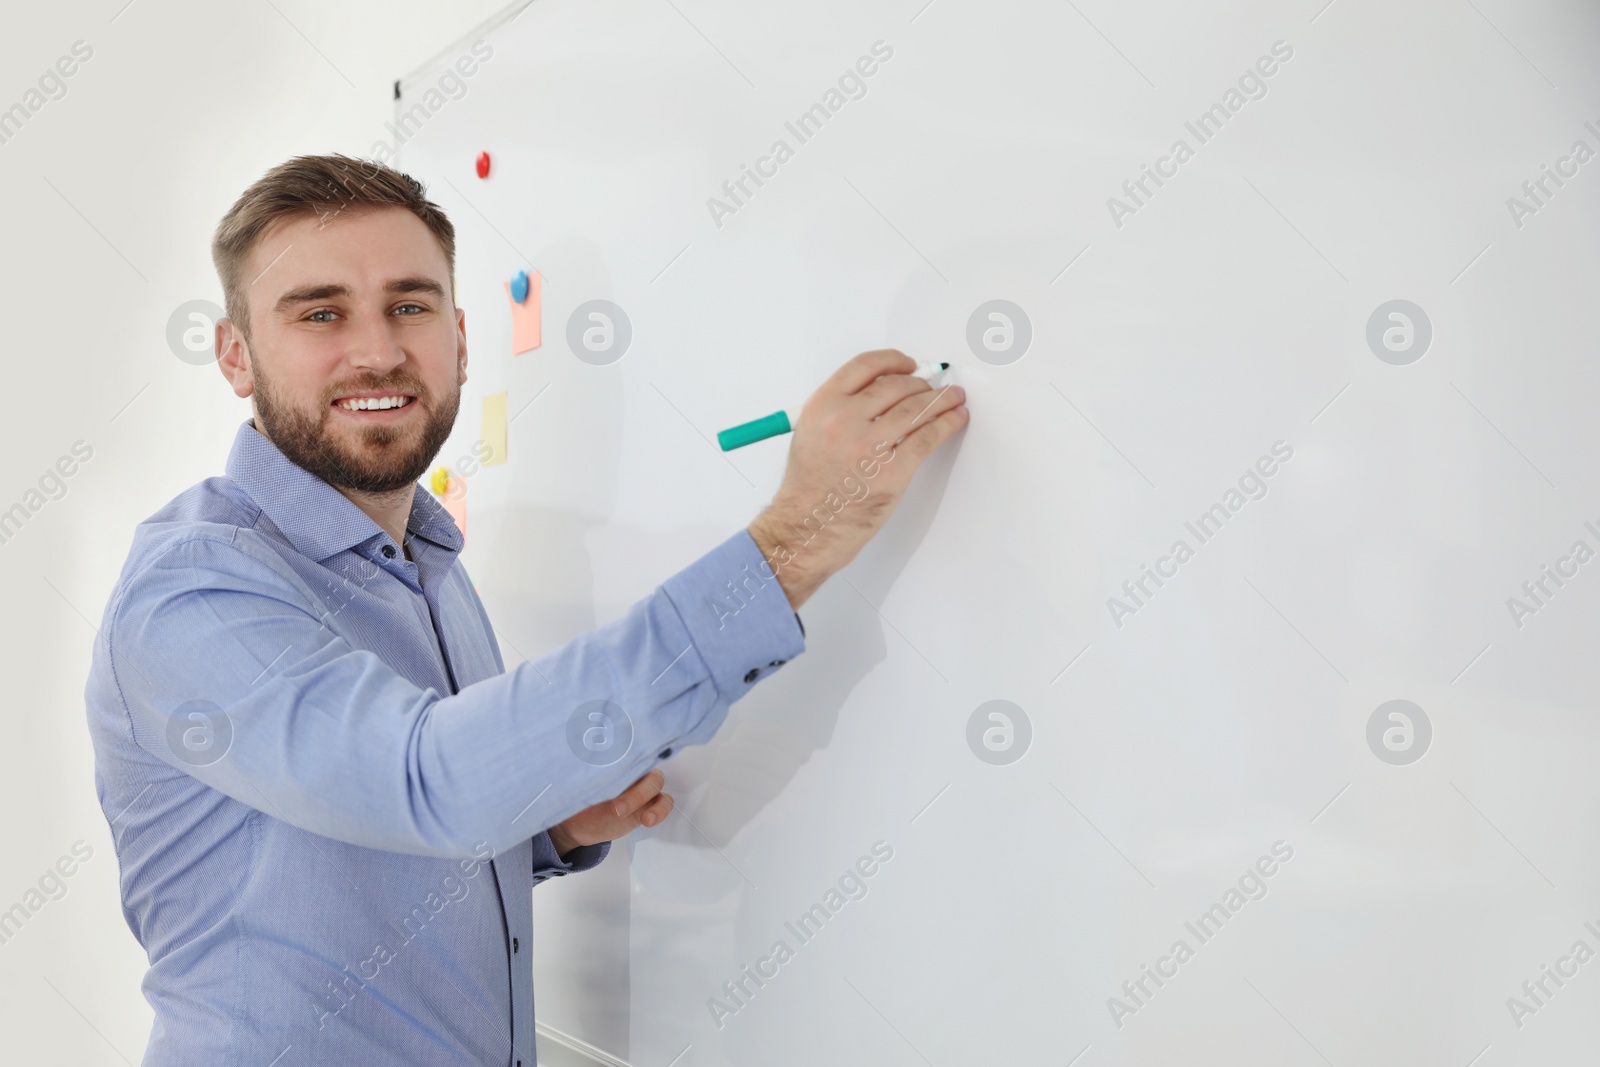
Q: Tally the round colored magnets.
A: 3